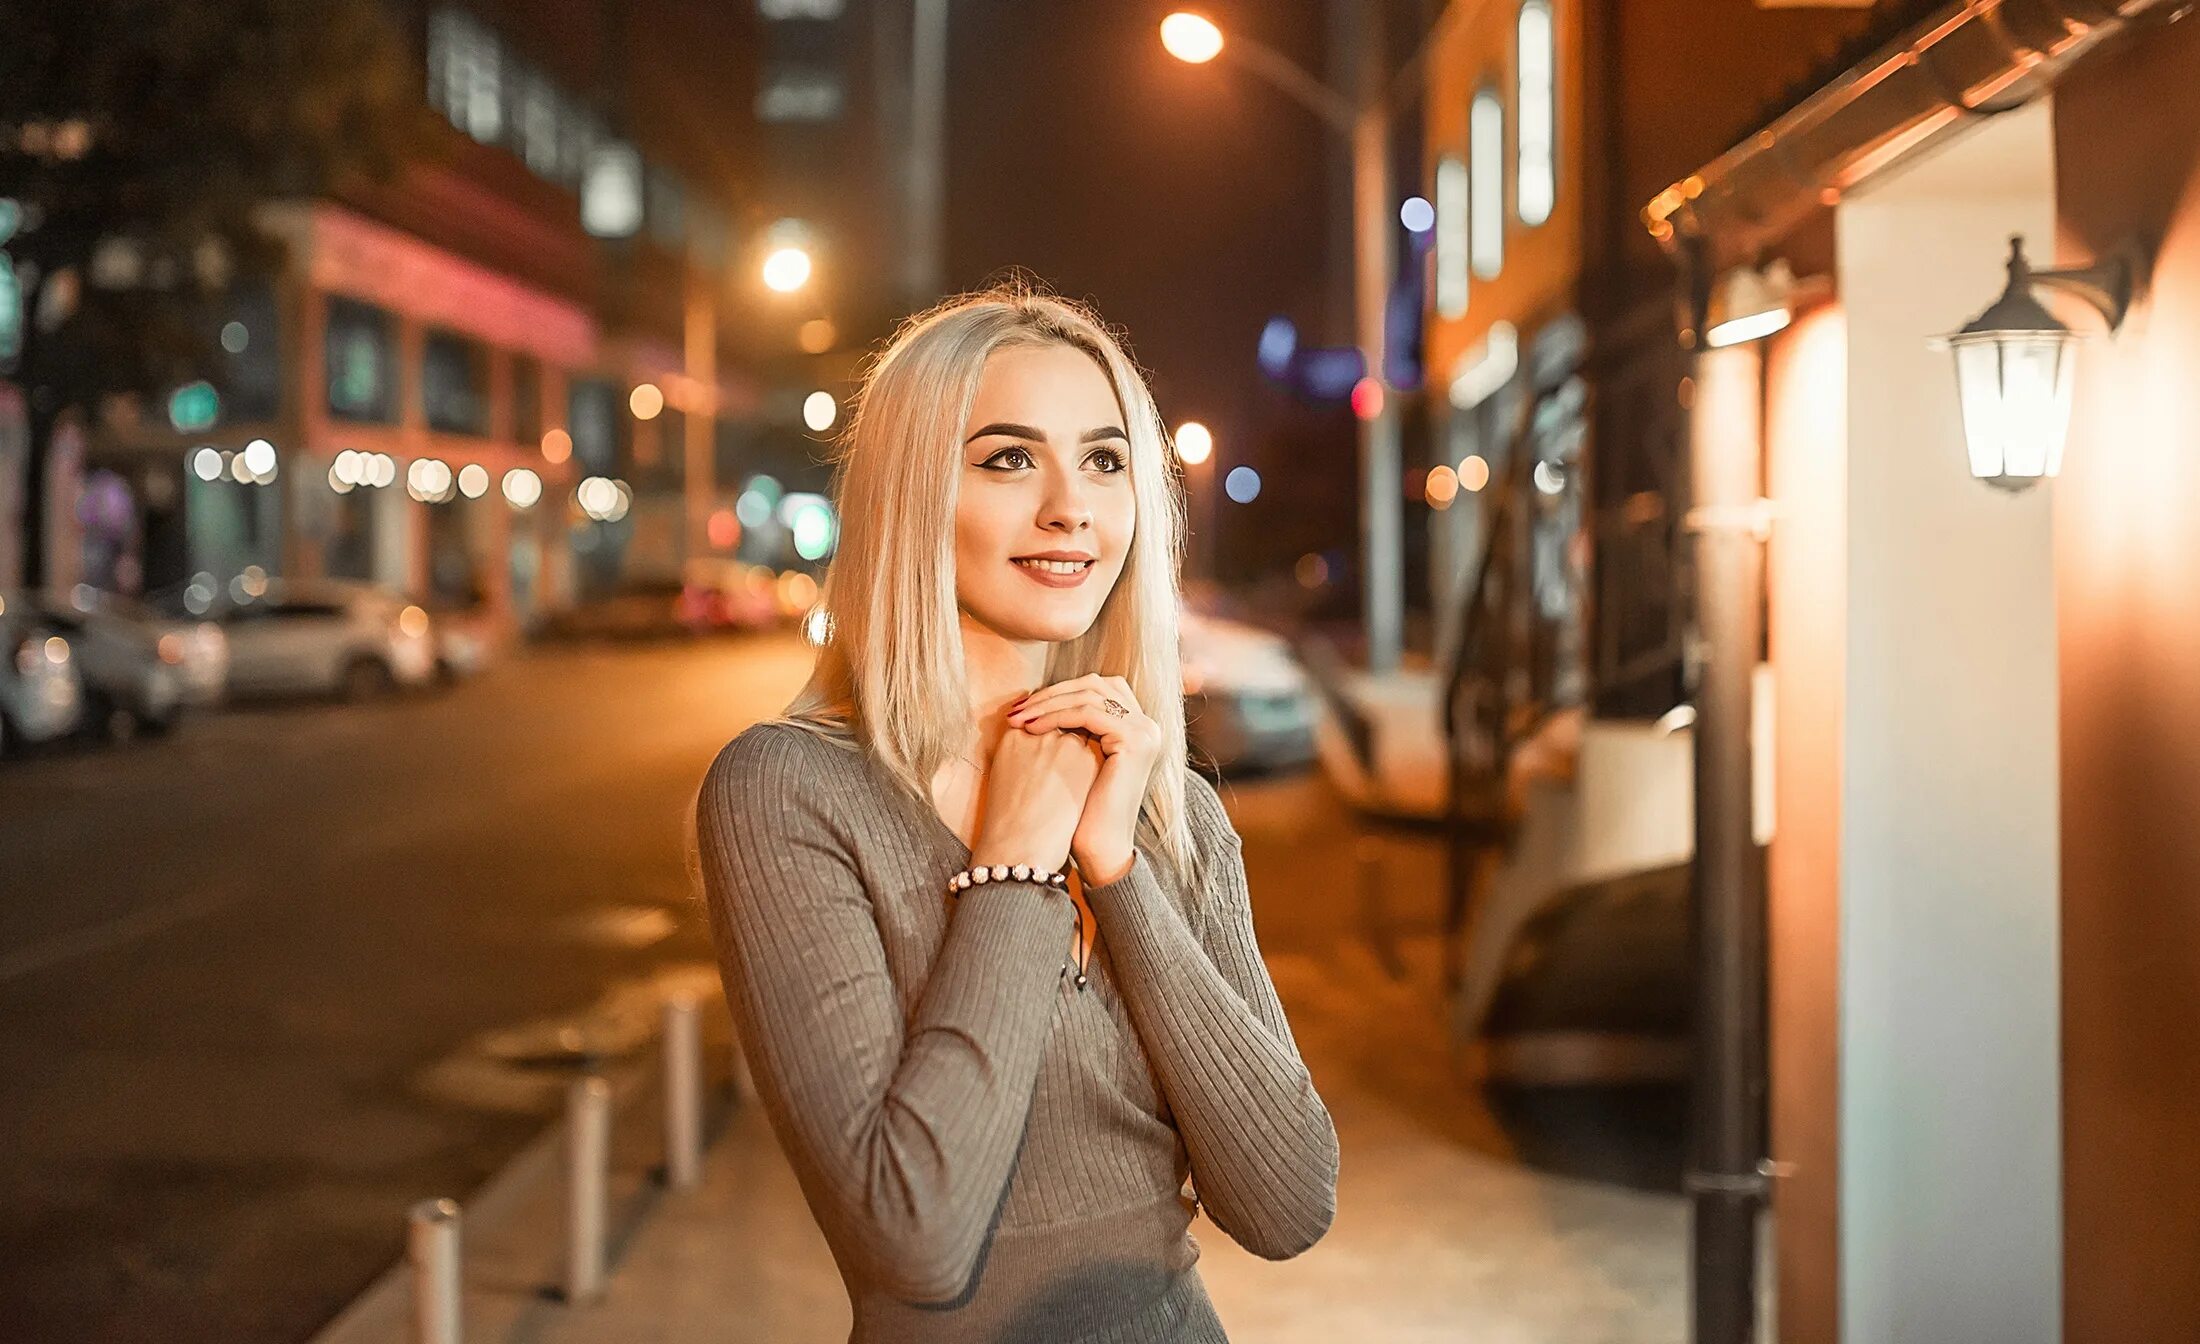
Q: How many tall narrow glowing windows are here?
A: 3